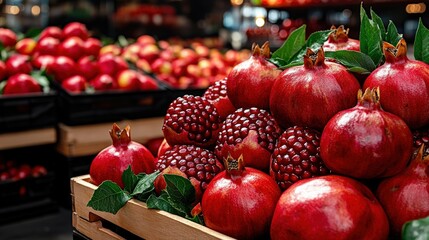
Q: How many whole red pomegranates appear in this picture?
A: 9